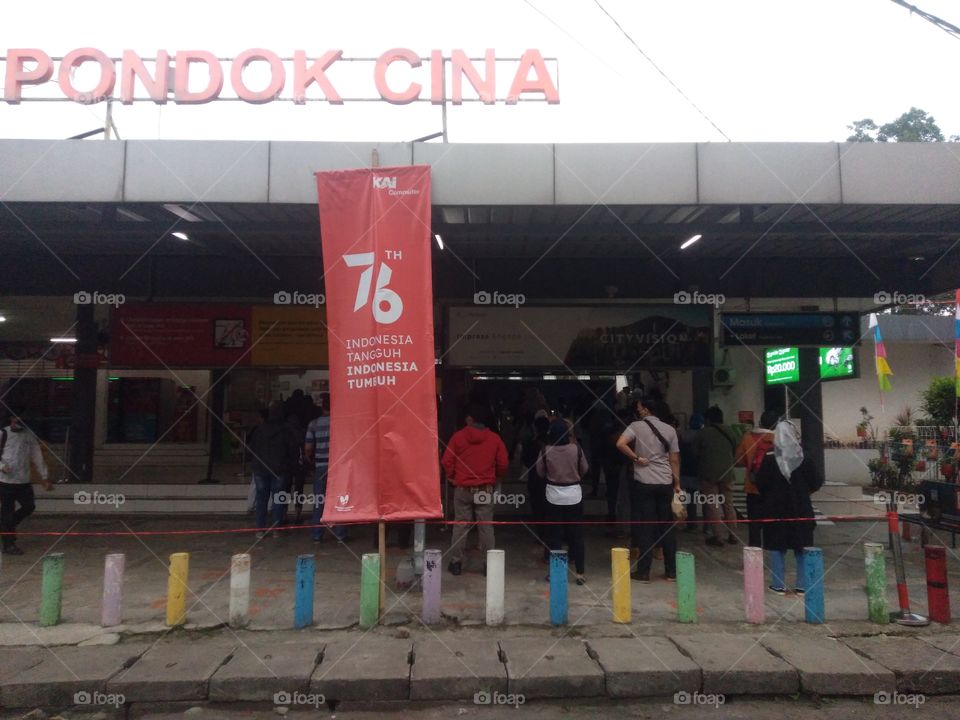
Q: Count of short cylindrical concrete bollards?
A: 15